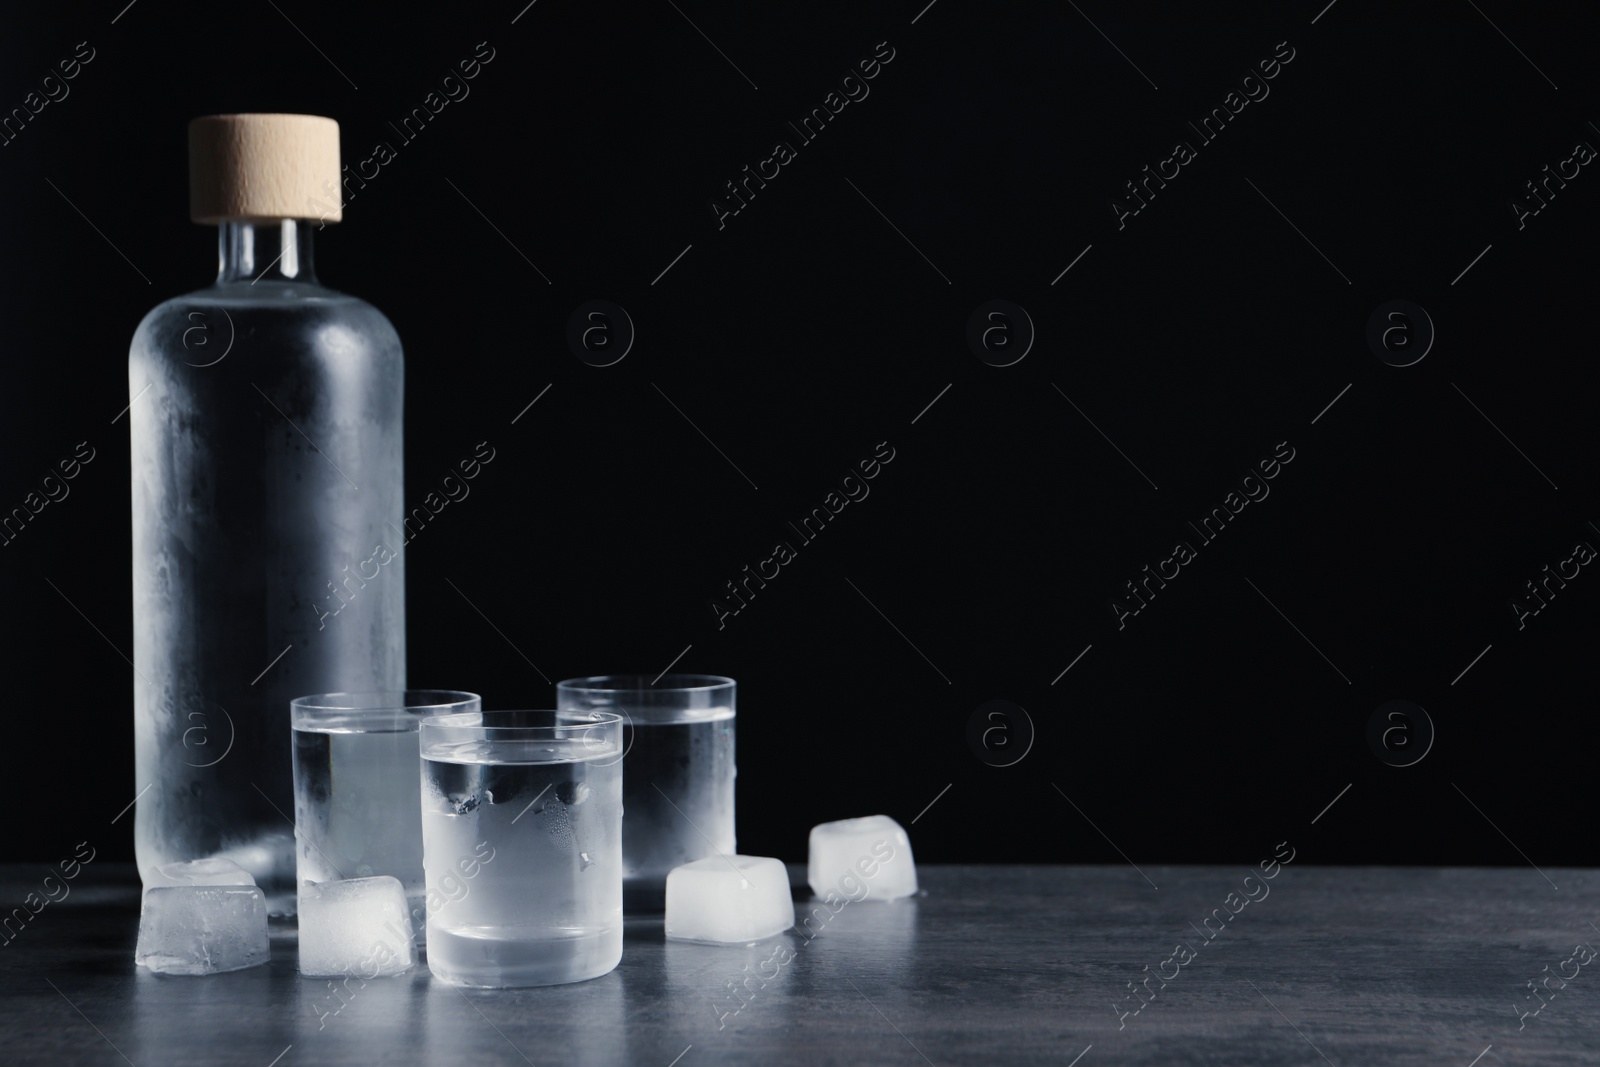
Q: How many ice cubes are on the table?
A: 5